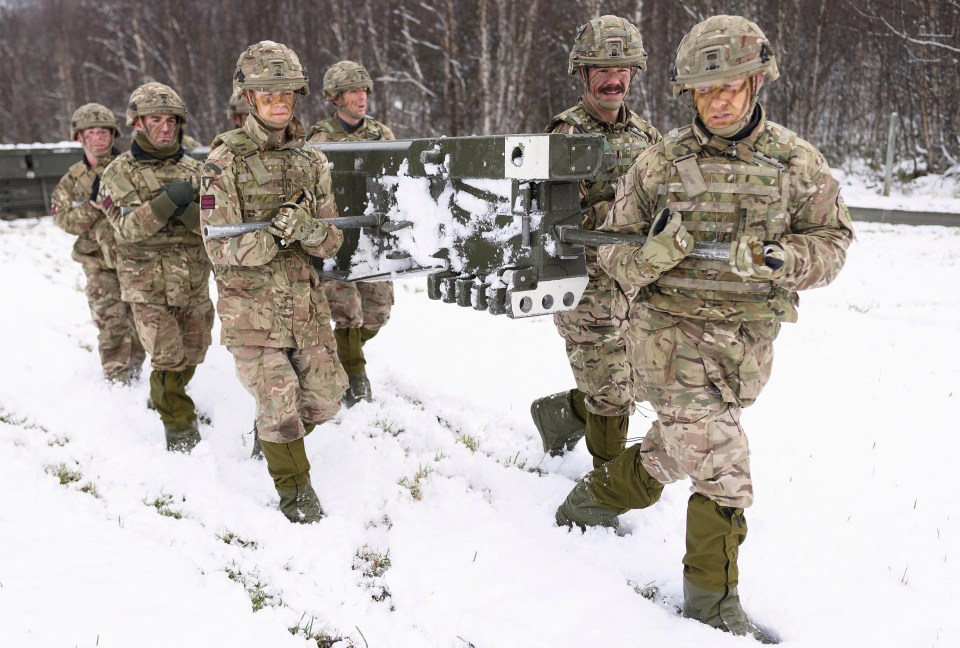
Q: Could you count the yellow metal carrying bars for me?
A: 0